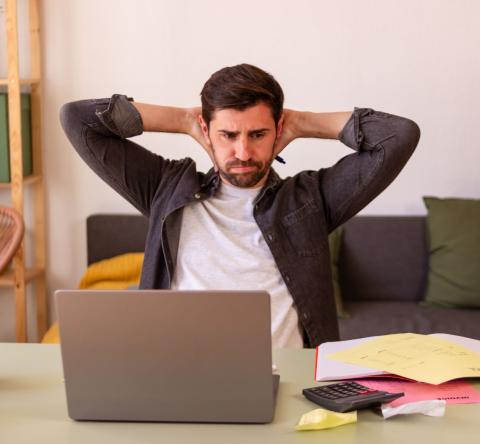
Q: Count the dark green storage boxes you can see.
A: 1